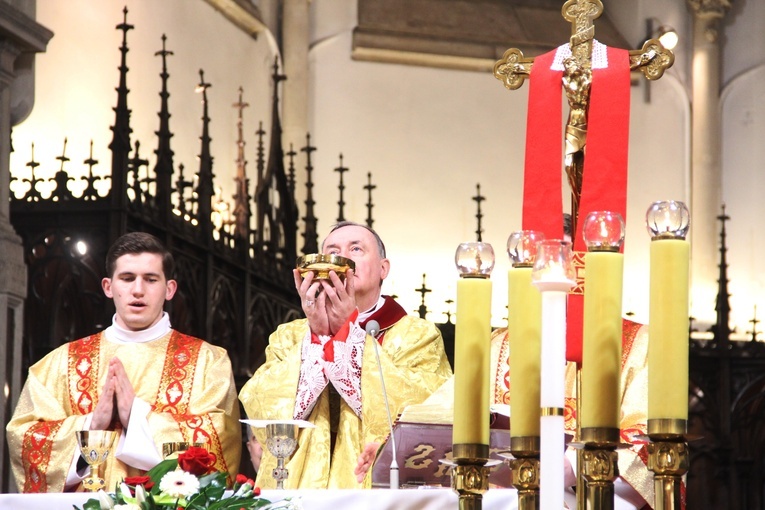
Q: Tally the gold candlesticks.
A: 4